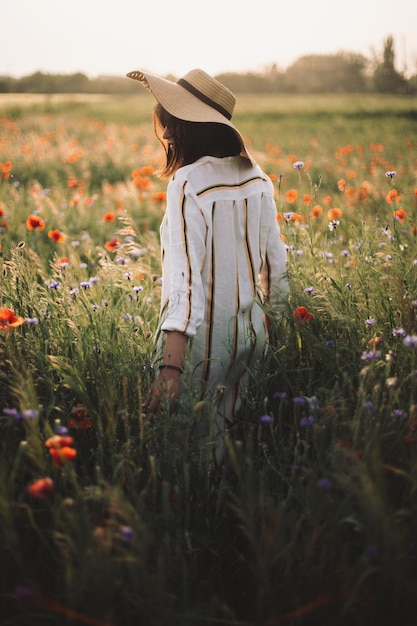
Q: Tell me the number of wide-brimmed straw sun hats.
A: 1